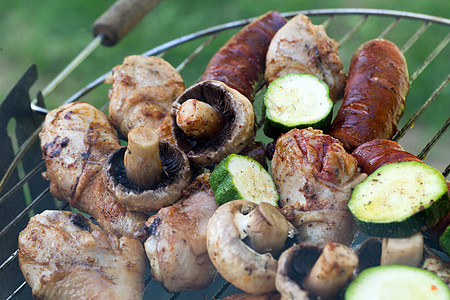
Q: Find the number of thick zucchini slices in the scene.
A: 4